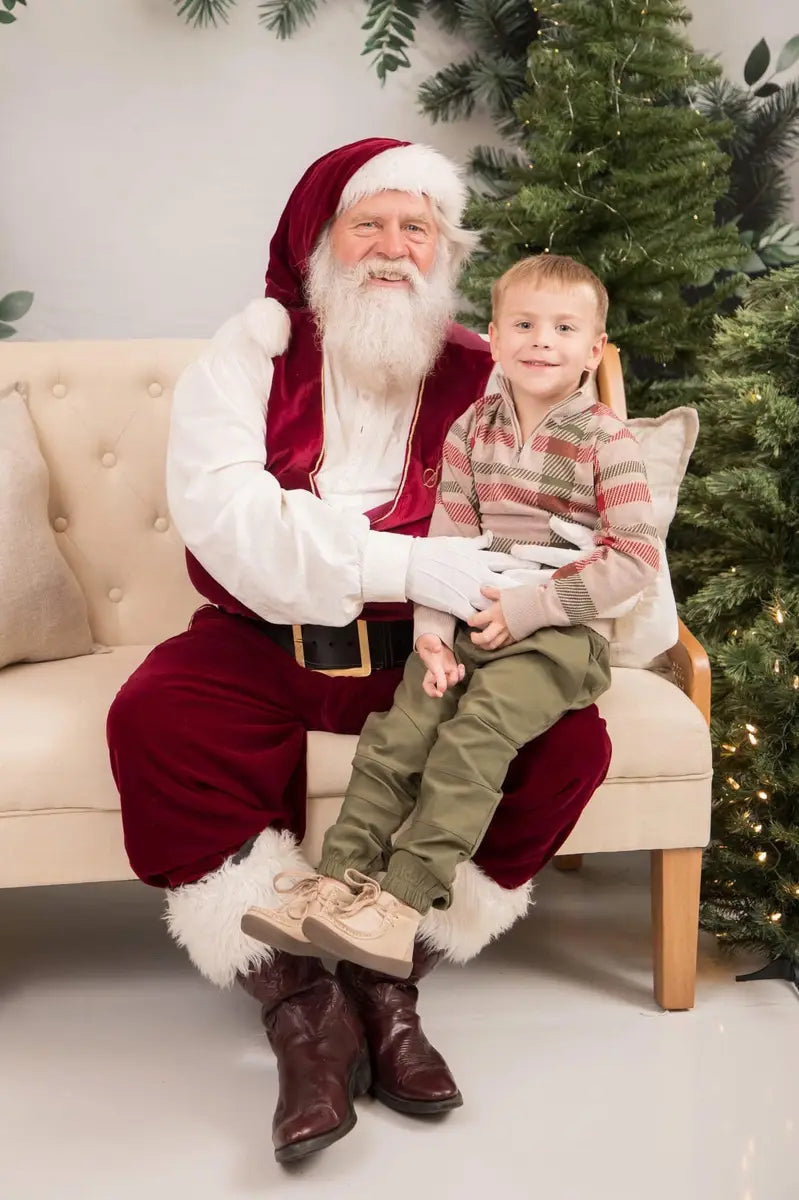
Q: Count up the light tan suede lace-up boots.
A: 2